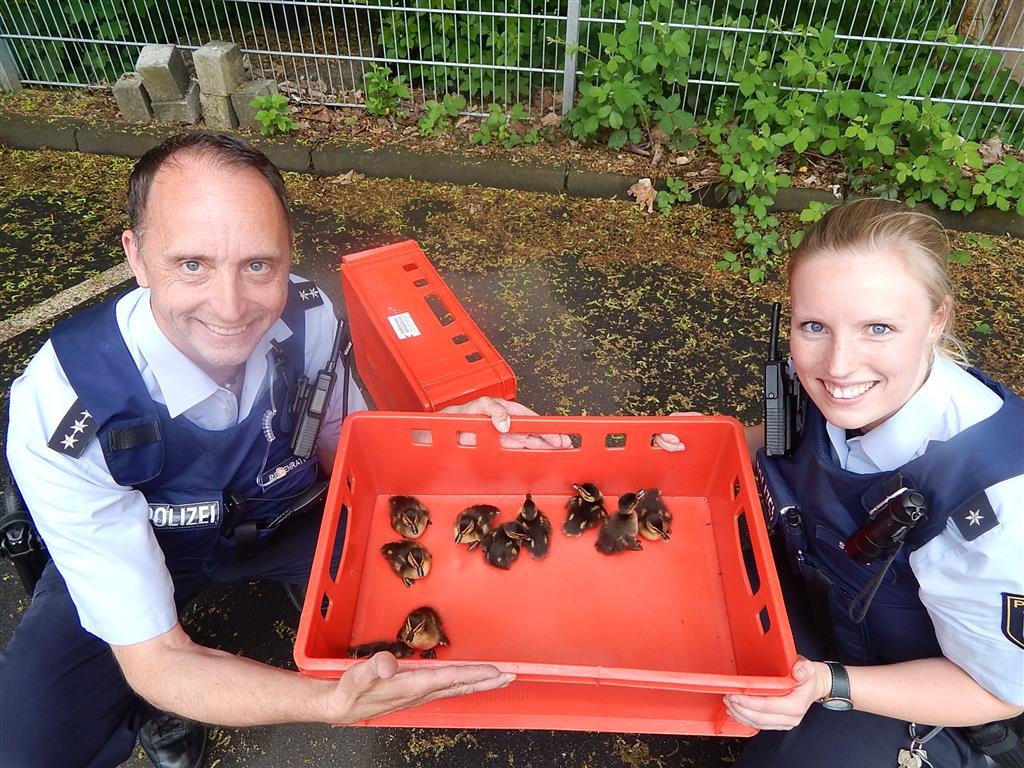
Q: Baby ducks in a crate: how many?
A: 10